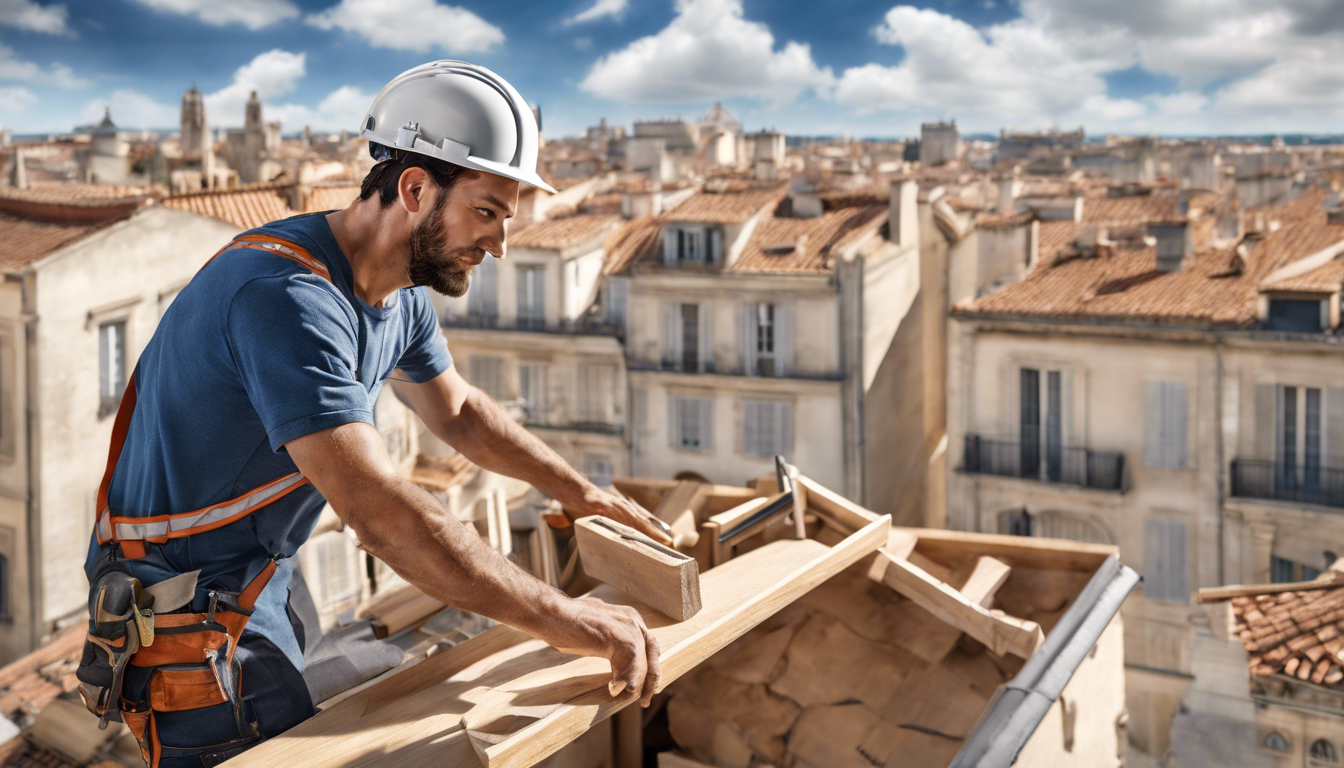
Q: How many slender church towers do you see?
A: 2